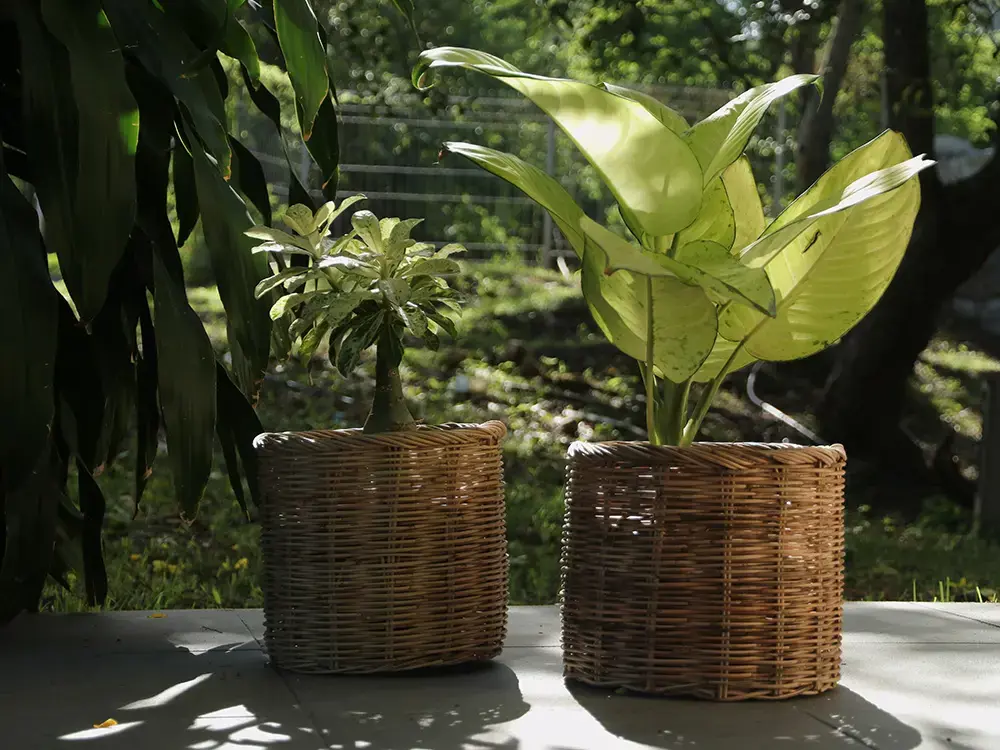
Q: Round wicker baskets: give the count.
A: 2